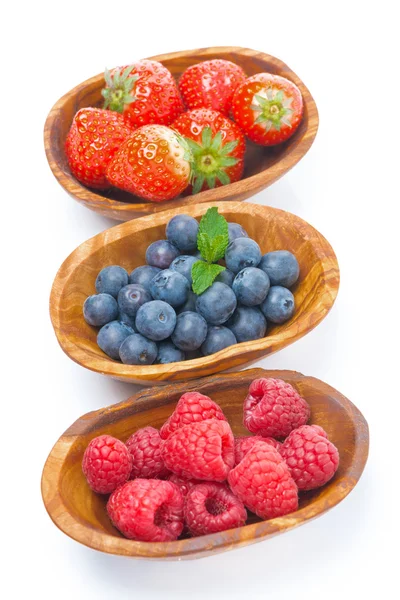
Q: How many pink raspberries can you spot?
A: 11